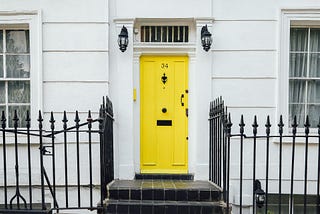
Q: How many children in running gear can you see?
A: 0